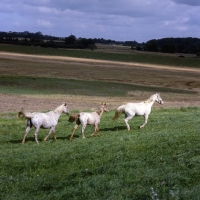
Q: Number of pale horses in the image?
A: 3